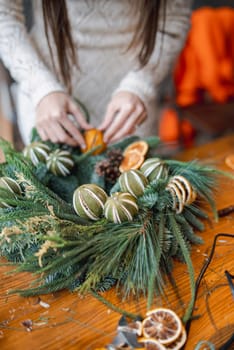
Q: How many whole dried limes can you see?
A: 7